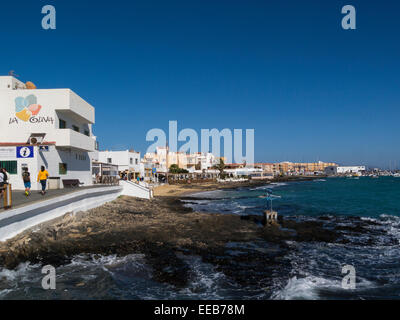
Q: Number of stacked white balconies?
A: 2